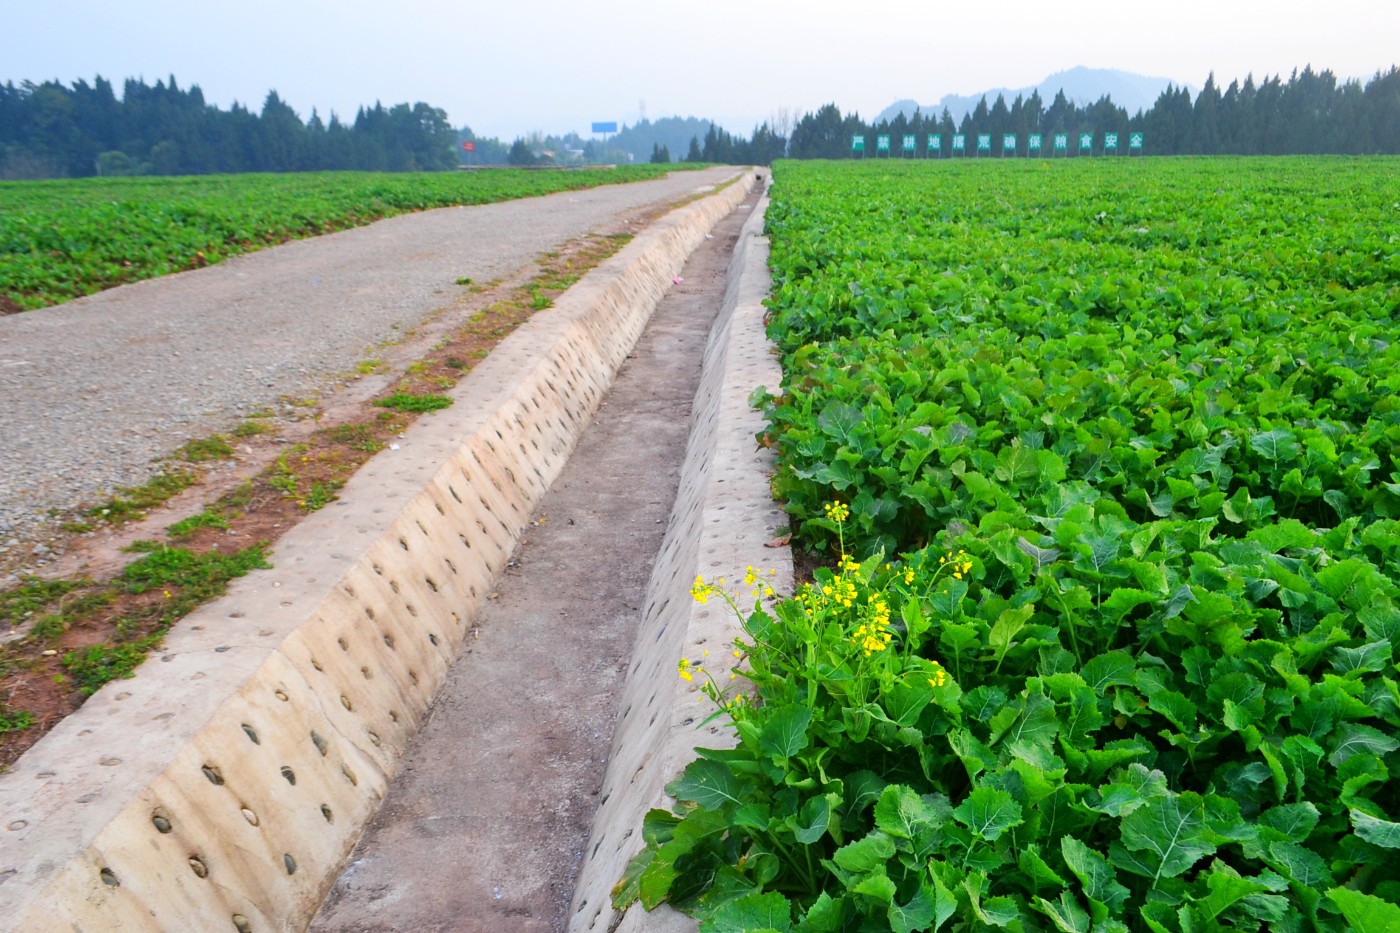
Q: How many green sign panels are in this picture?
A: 12